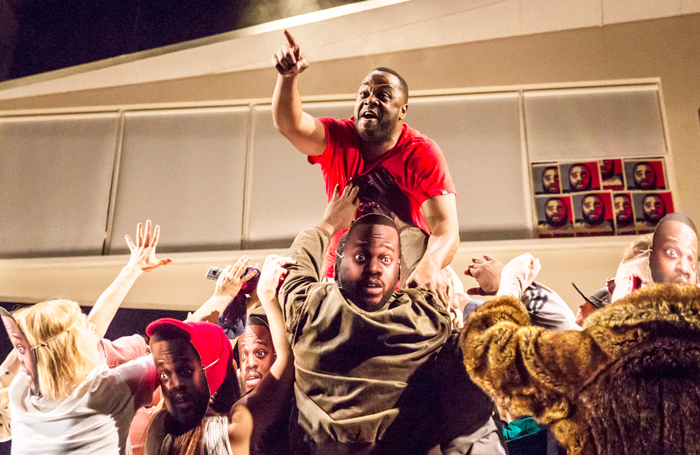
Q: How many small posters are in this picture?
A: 8